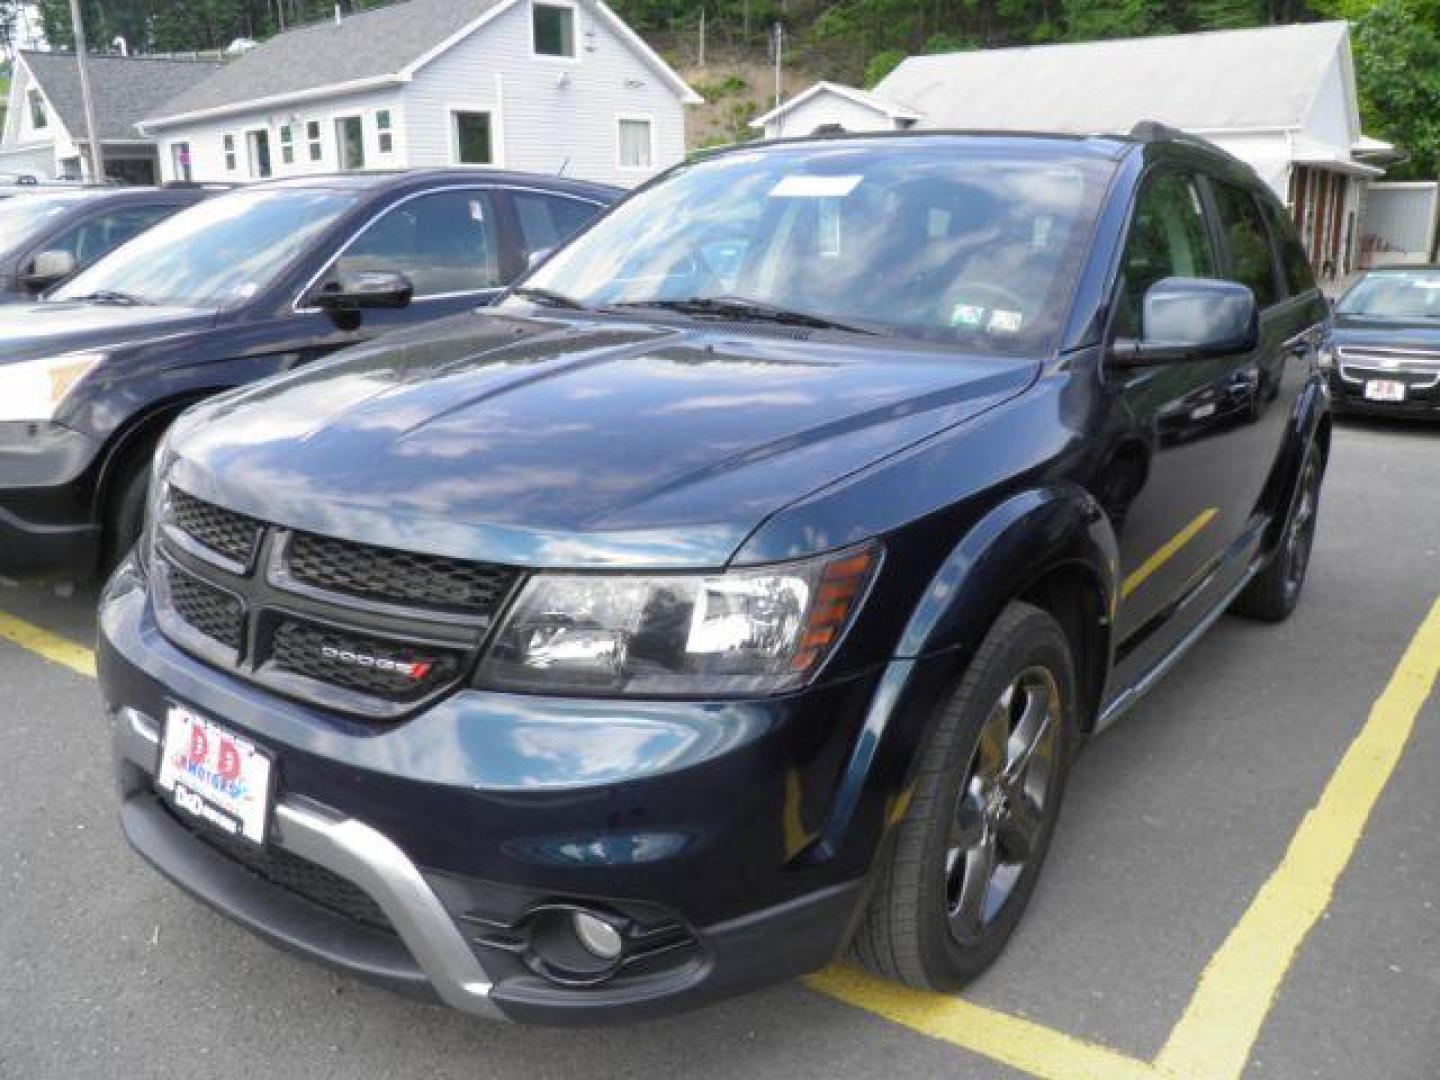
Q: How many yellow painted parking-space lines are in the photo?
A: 3